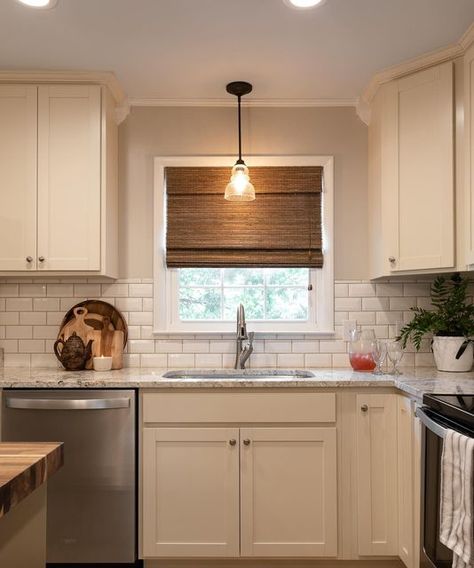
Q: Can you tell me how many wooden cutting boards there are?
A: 3